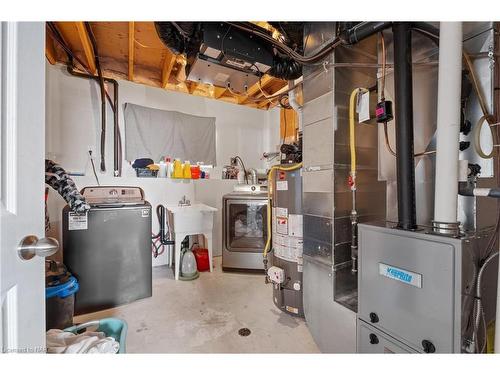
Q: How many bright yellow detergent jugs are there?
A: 2